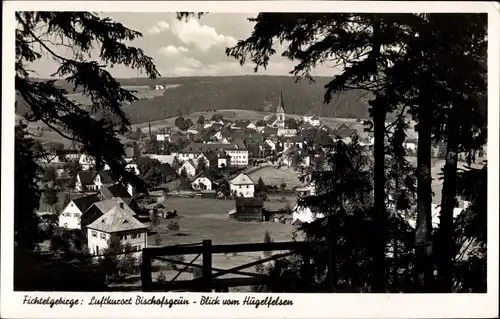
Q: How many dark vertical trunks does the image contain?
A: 3